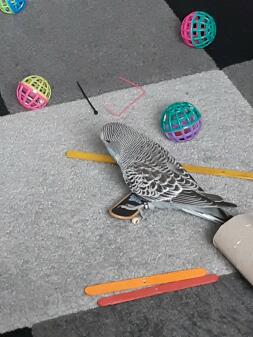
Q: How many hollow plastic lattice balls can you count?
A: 4